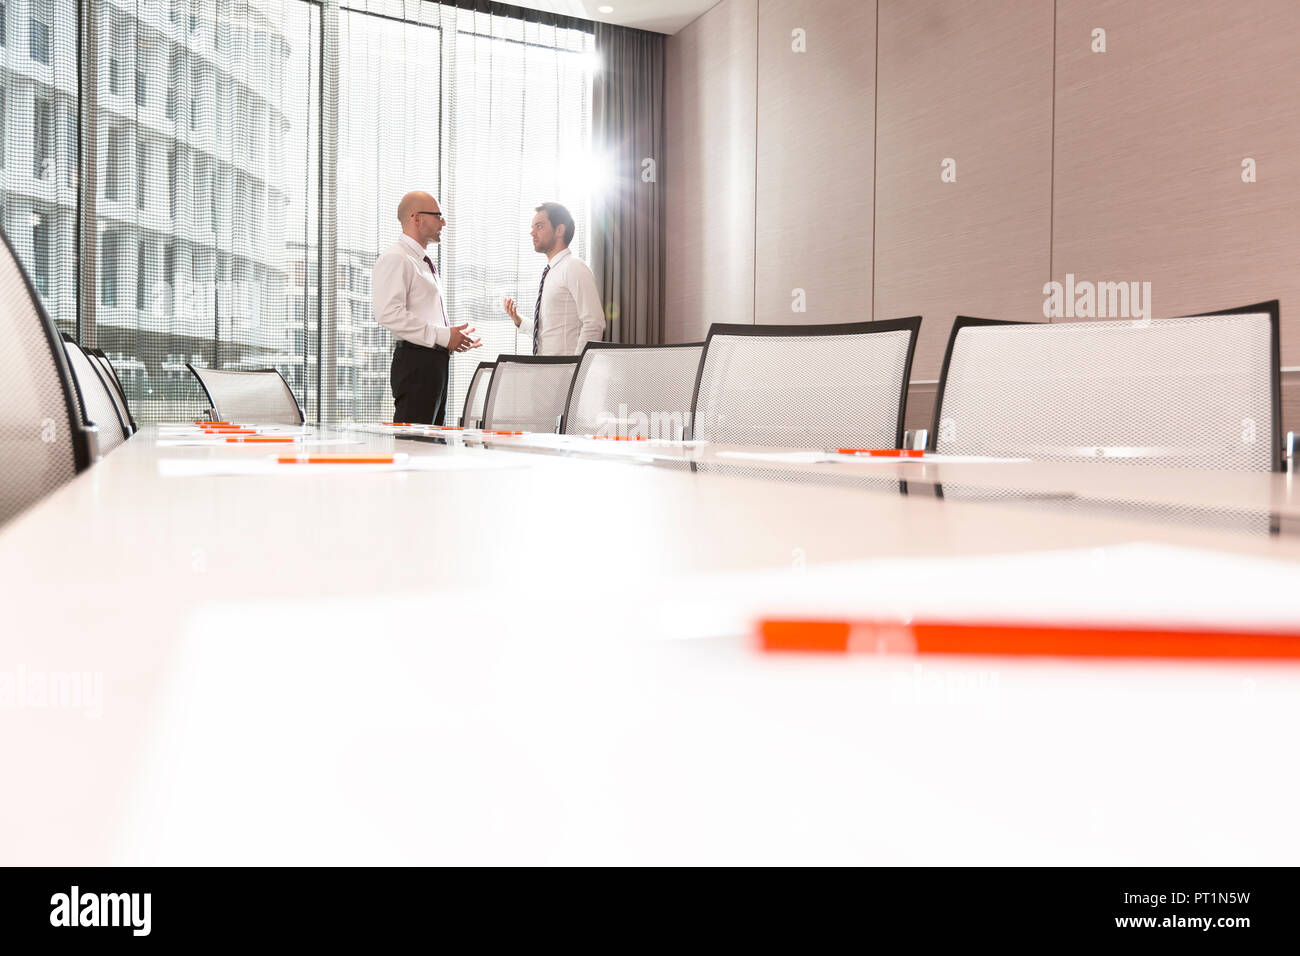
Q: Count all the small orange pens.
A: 11